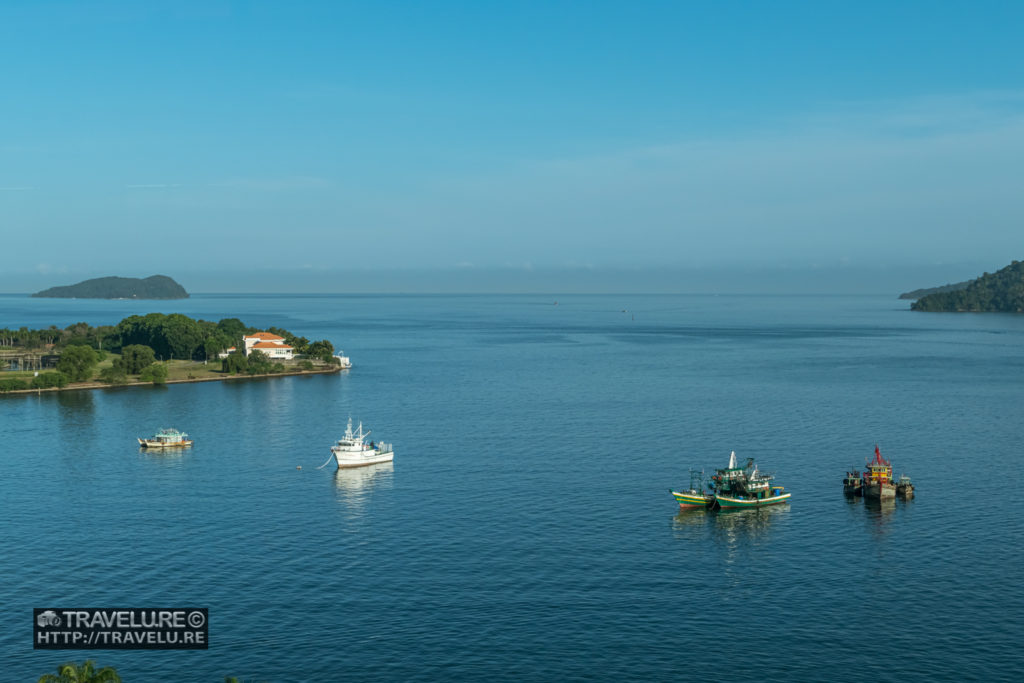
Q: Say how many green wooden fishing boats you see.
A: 2